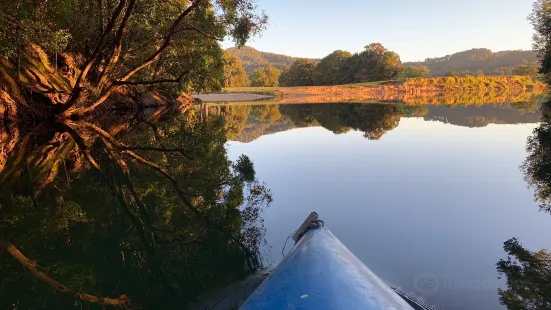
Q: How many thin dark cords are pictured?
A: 1